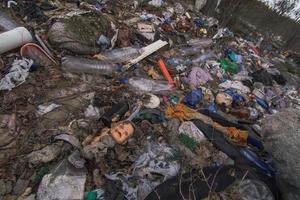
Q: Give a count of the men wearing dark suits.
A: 0